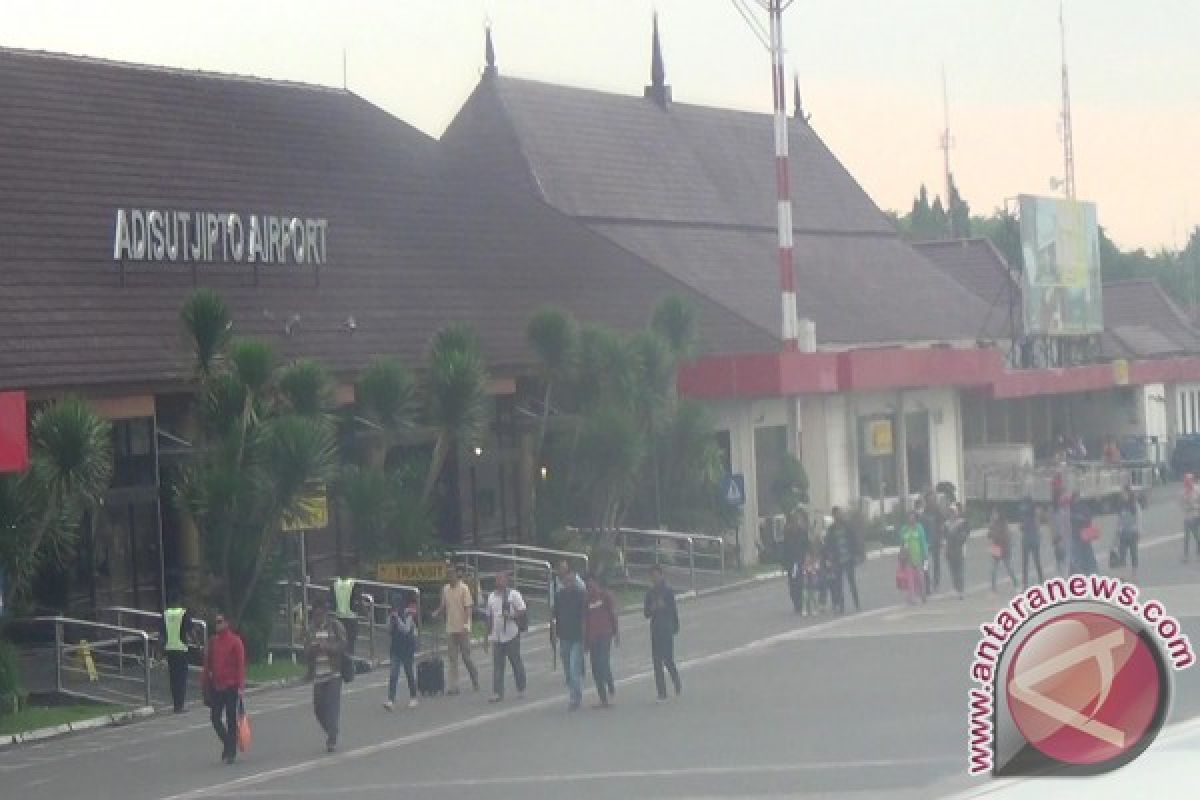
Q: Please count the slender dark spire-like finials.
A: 3